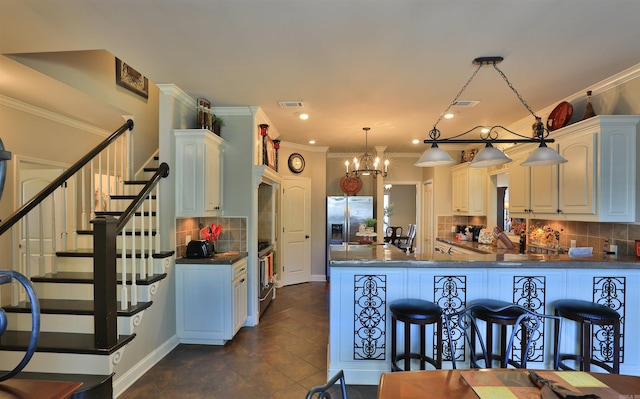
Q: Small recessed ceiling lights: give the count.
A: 5